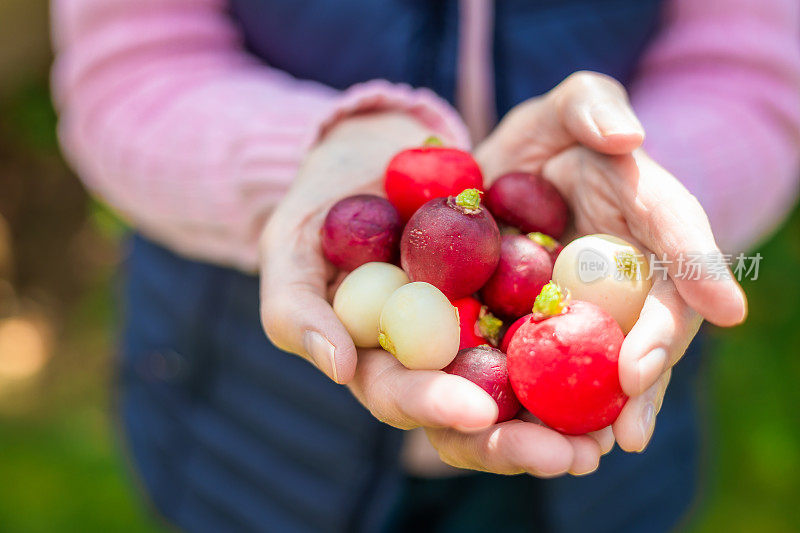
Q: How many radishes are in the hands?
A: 13